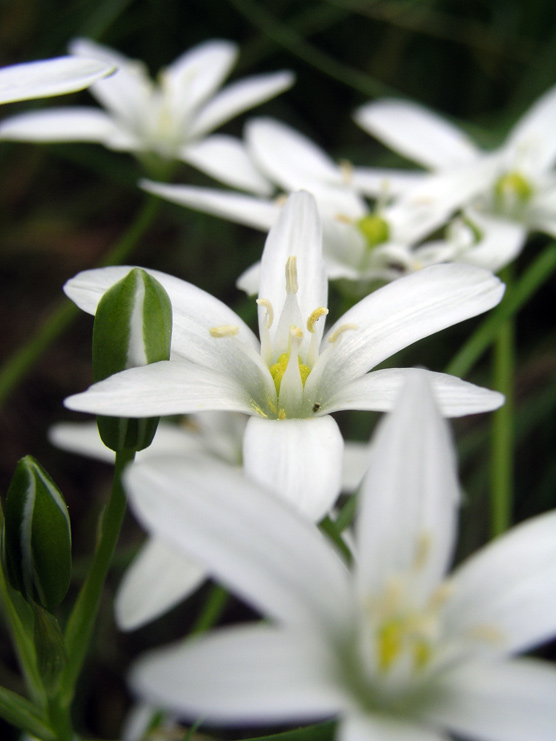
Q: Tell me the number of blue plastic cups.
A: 0